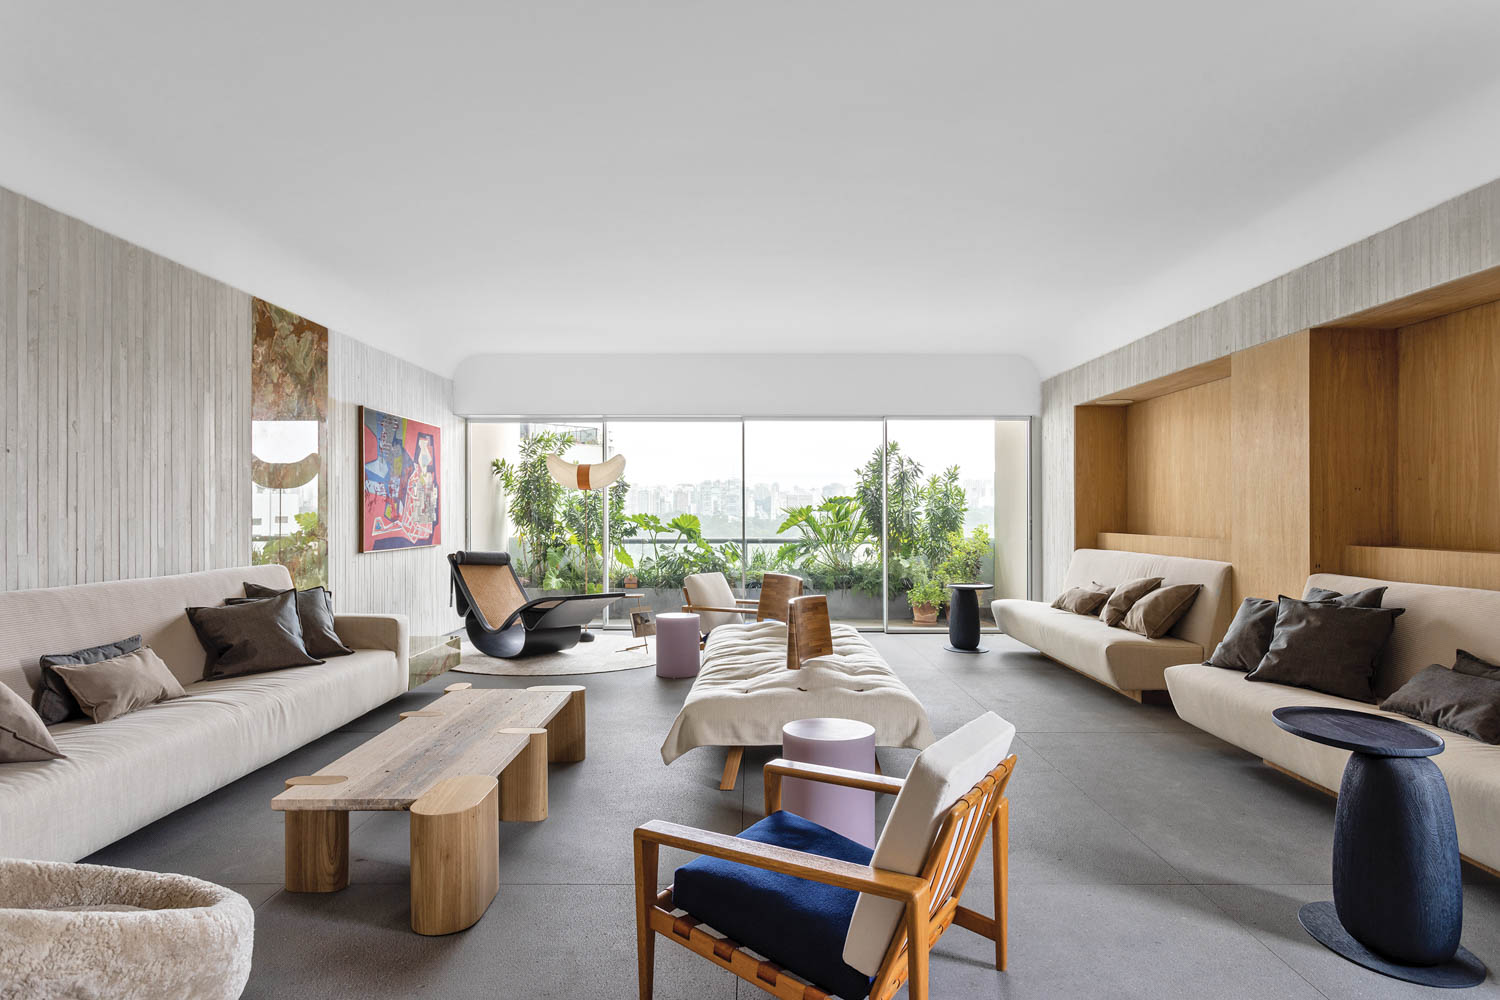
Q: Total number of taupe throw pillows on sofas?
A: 6